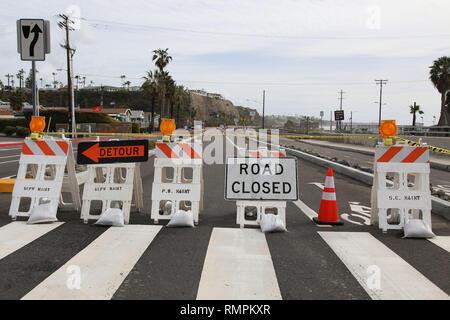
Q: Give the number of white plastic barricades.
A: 5